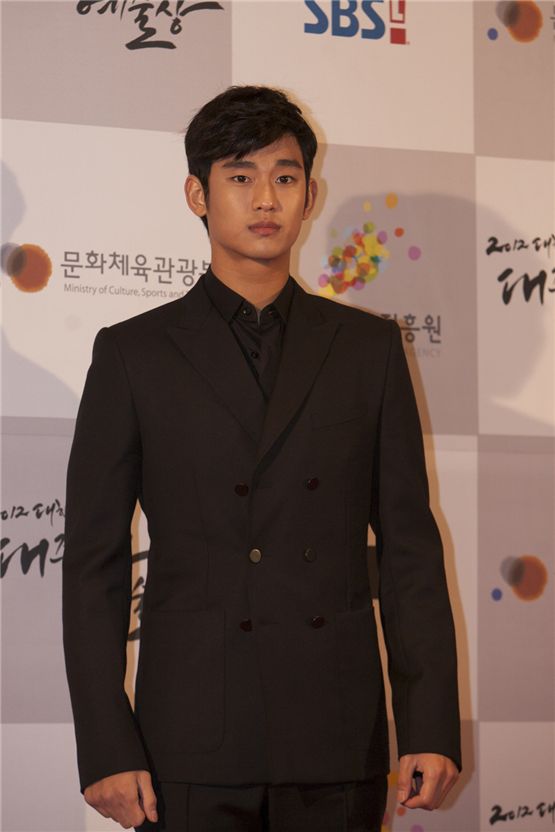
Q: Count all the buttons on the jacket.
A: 6